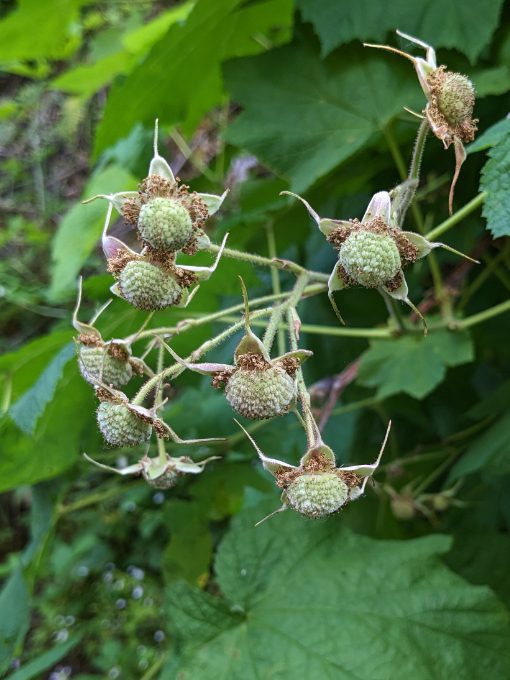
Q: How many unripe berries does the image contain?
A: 9